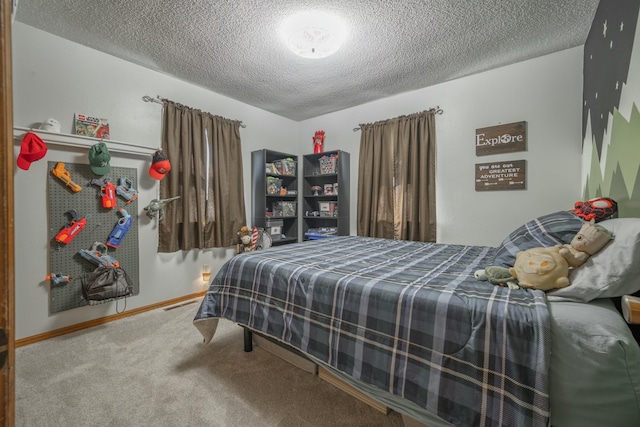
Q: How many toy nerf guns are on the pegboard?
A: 7